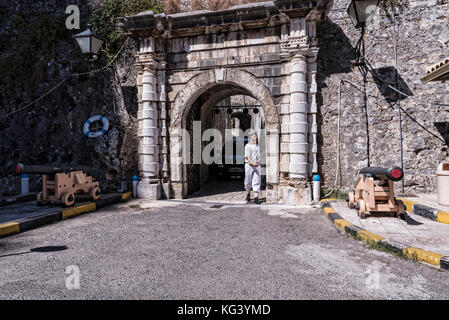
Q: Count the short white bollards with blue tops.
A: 3